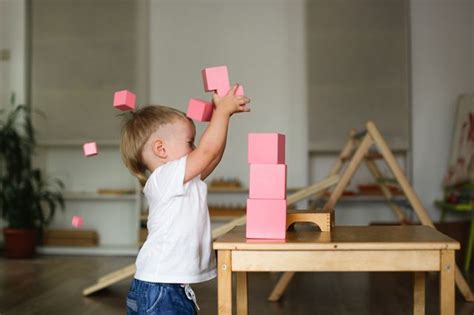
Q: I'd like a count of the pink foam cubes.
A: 9